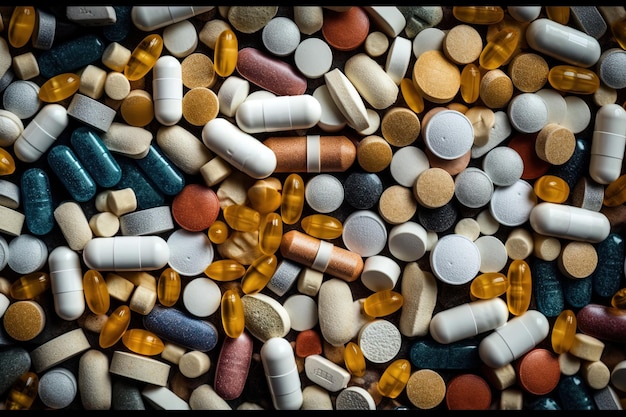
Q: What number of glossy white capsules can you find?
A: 13